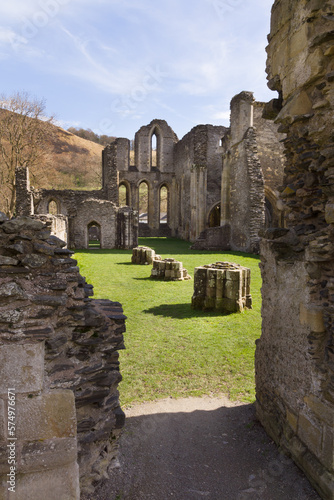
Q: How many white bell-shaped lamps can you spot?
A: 0